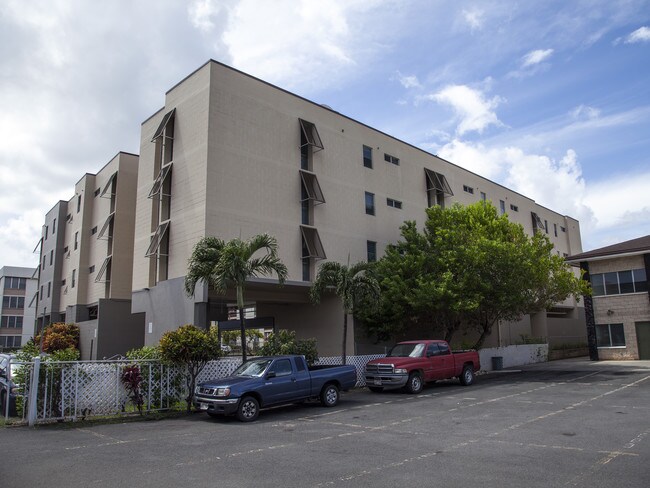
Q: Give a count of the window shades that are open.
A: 14